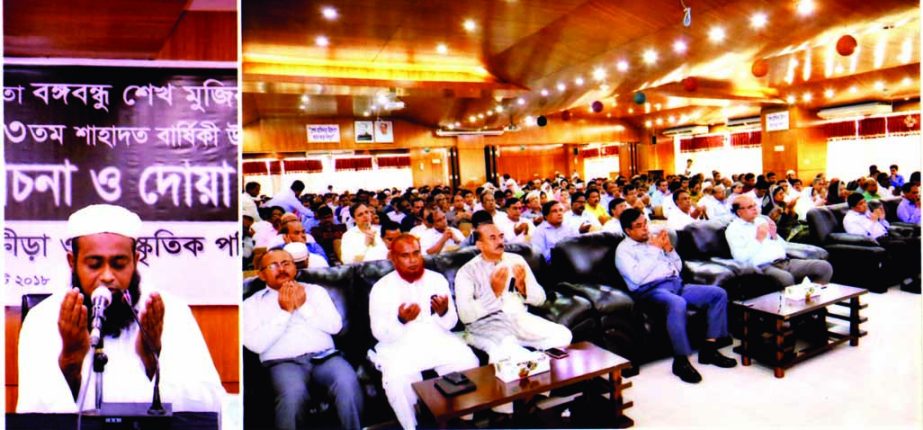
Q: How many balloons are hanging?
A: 7